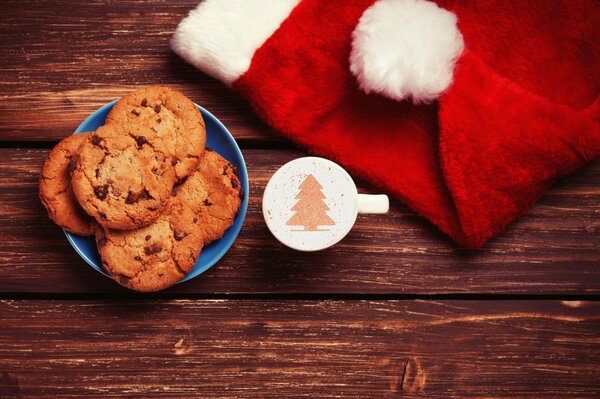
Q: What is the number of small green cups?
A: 0